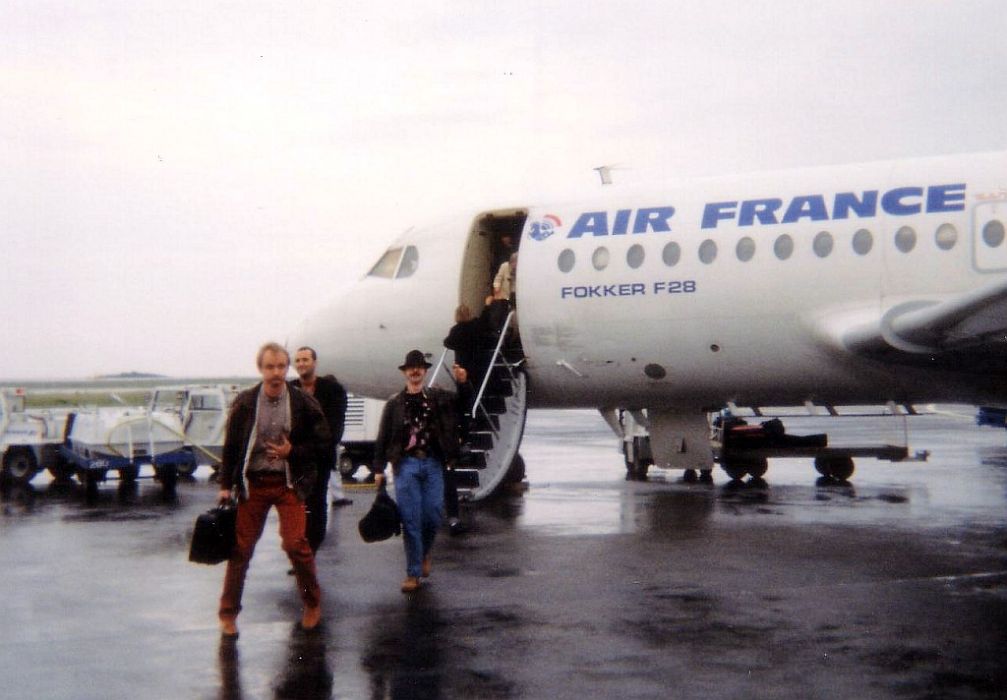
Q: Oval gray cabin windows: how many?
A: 12